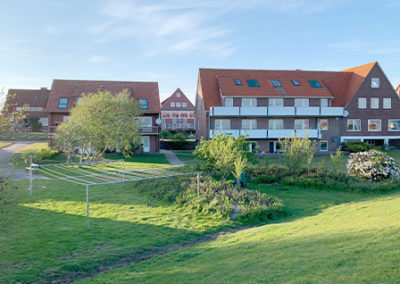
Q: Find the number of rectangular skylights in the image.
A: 7